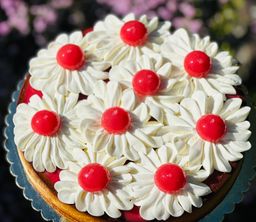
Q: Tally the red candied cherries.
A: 9